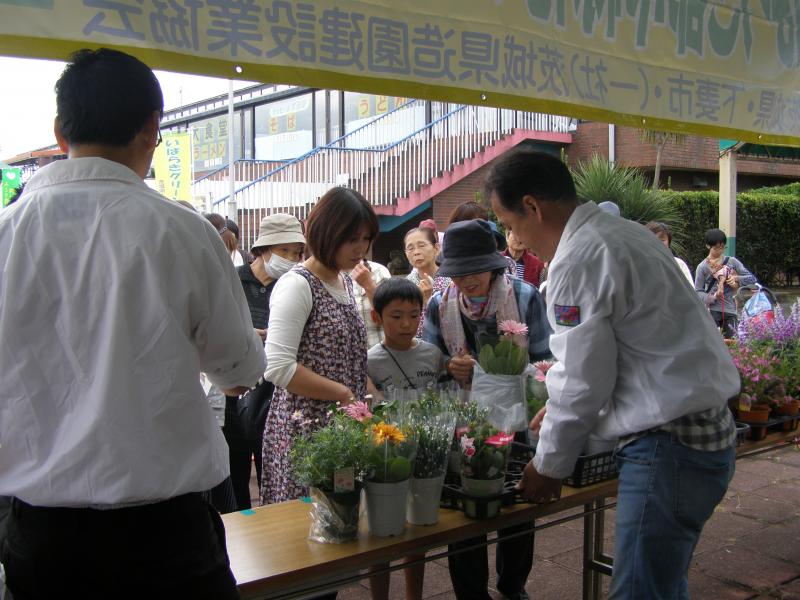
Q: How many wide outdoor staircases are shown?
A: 1